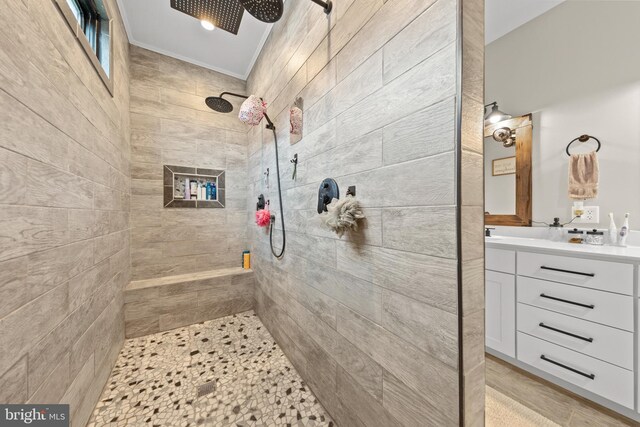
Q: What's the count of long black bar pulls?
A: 4